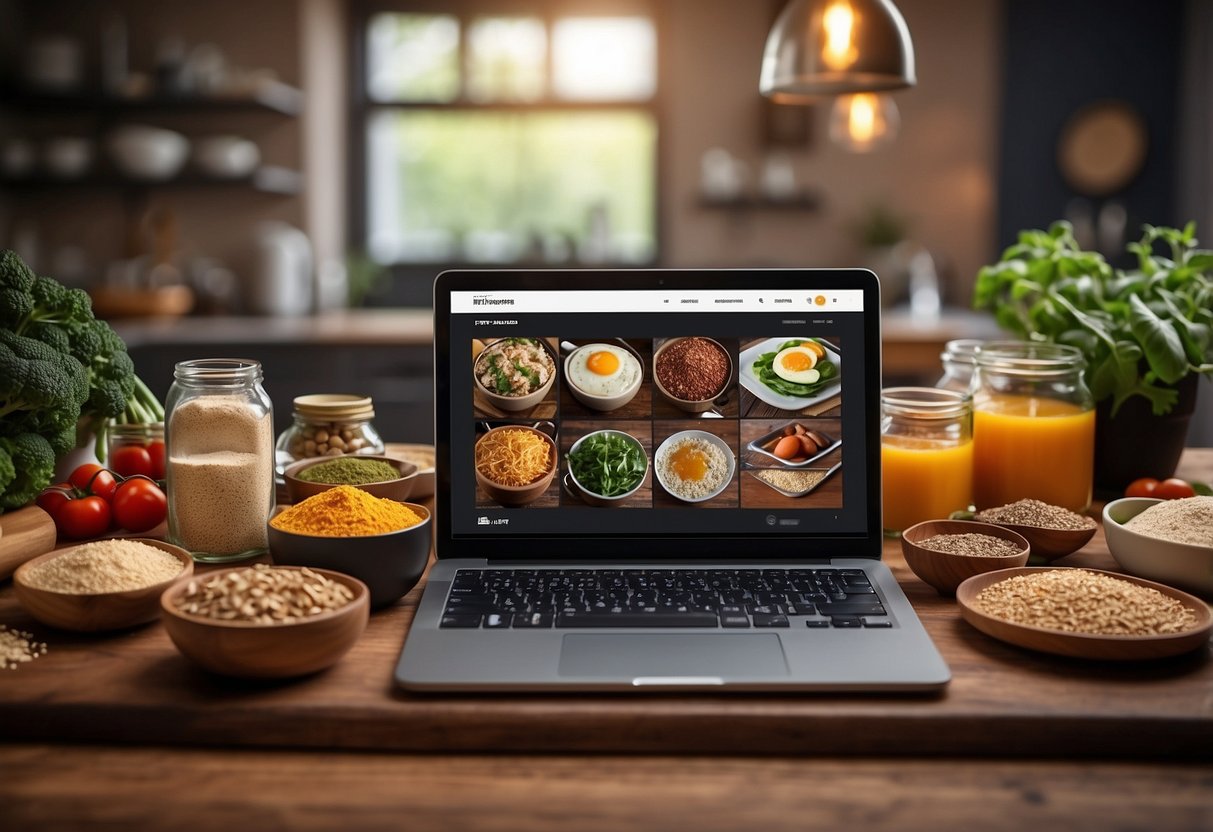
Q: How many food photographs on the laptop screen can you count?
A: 8